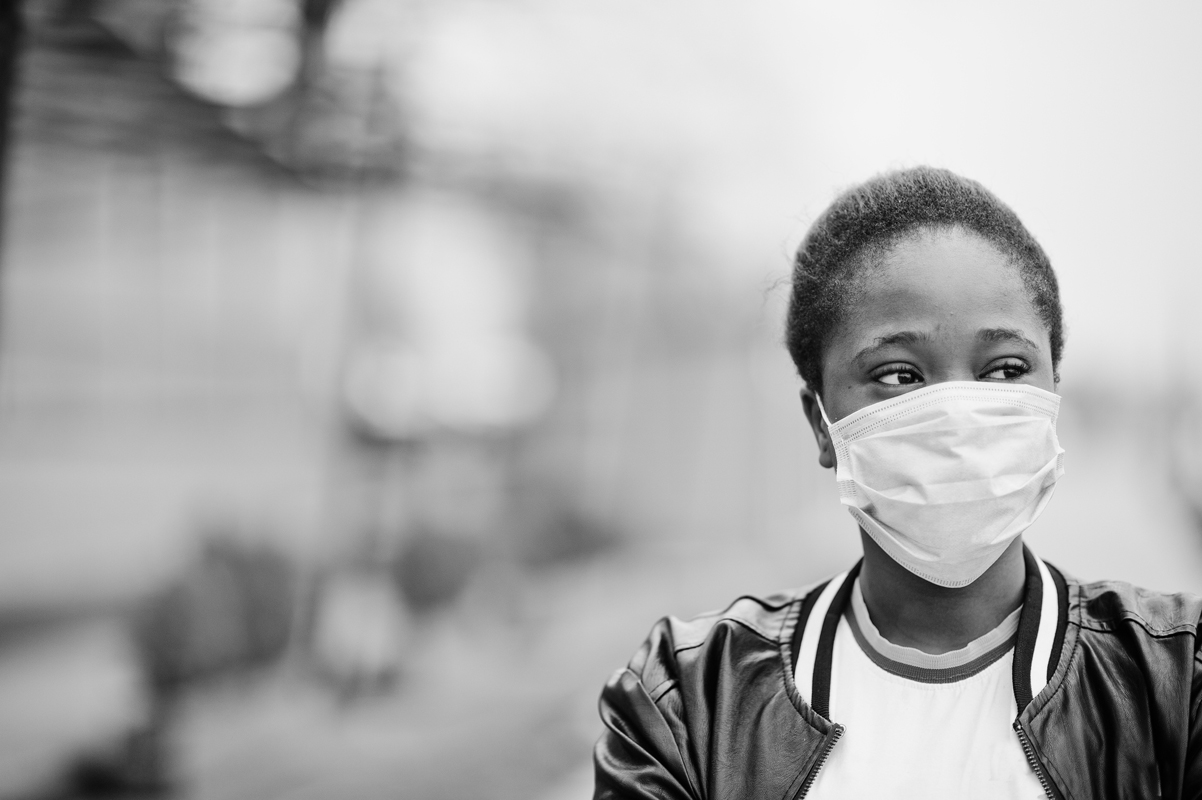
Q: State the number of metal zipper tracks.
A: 2